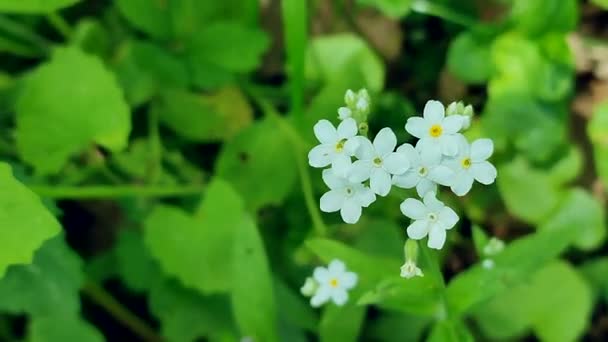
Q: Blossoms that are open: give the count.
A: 8